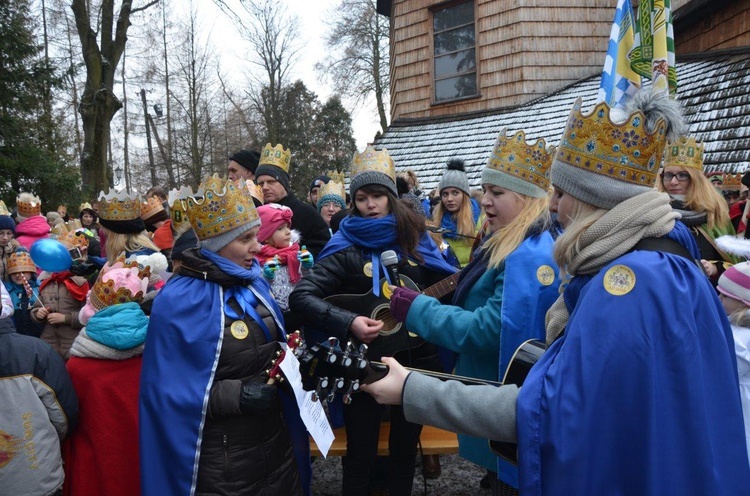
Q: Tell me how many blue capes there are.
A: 4